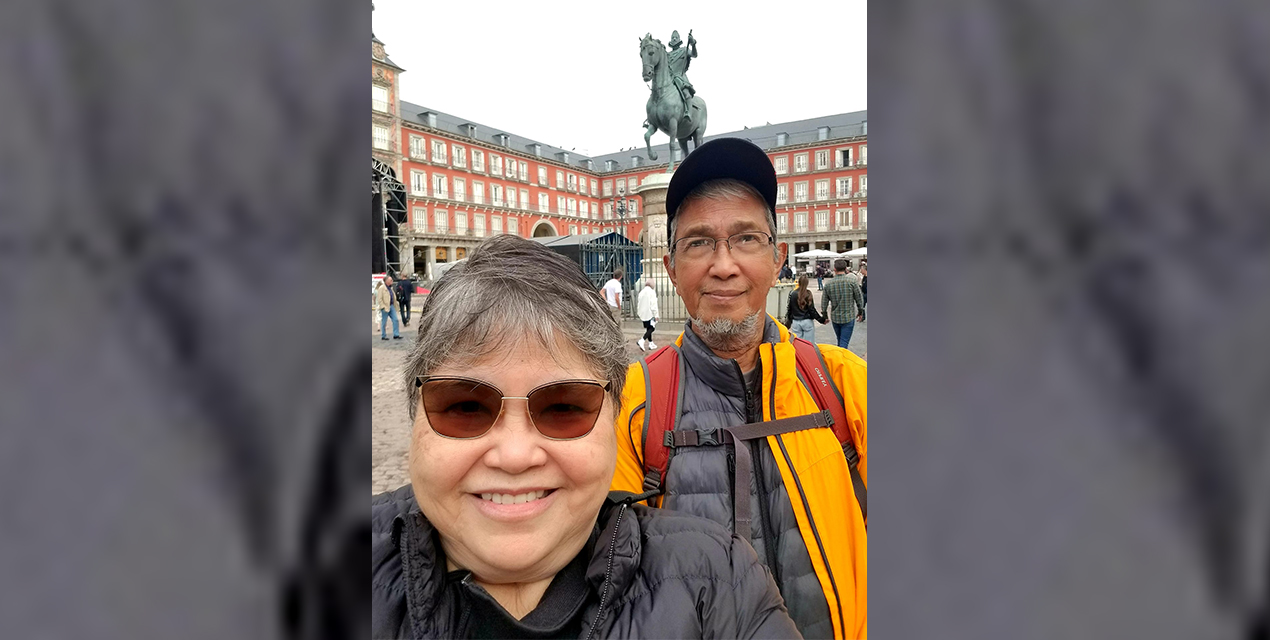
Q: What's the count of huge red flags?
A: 0